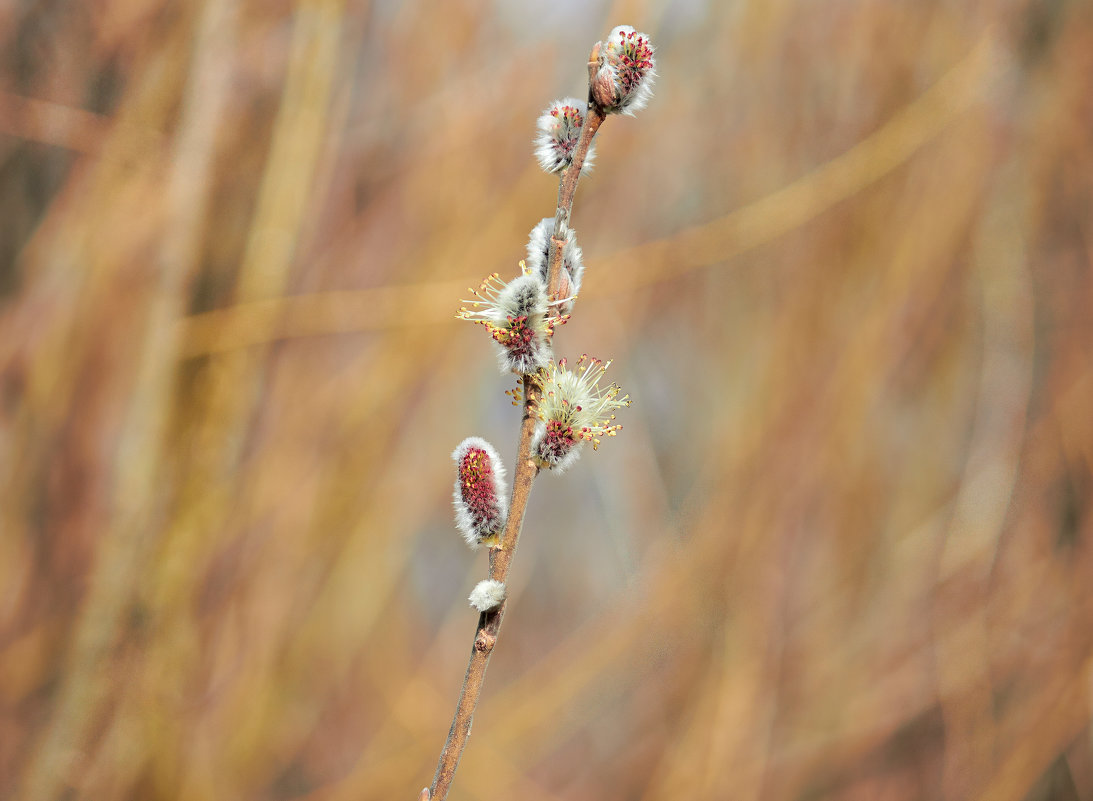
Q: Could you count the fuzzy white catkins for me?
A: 7